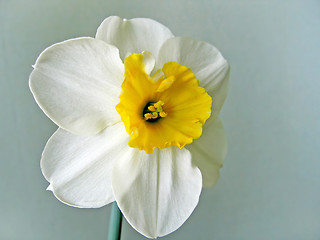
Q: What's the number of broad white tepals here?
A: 6